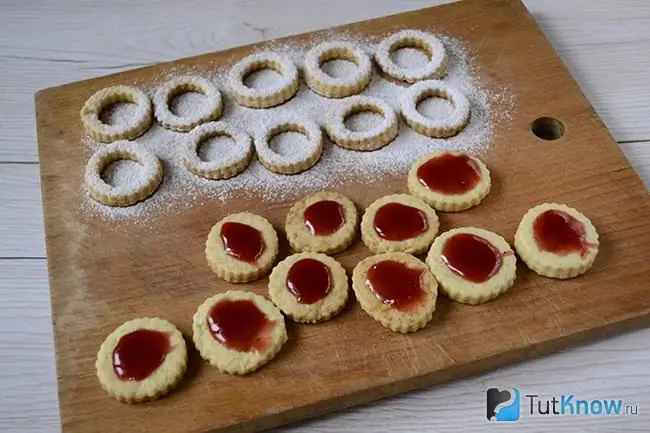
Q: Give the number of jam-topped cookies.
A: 10